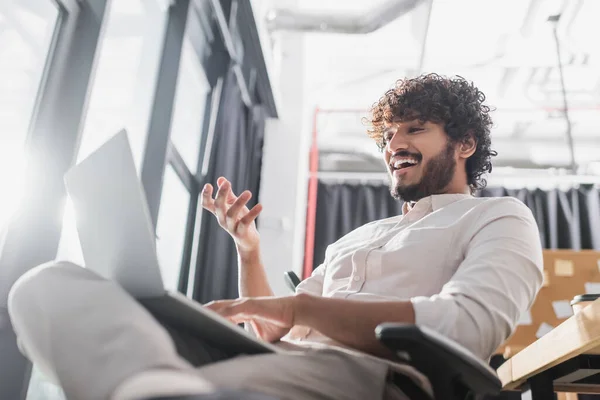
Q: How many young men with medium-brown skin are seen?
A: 1